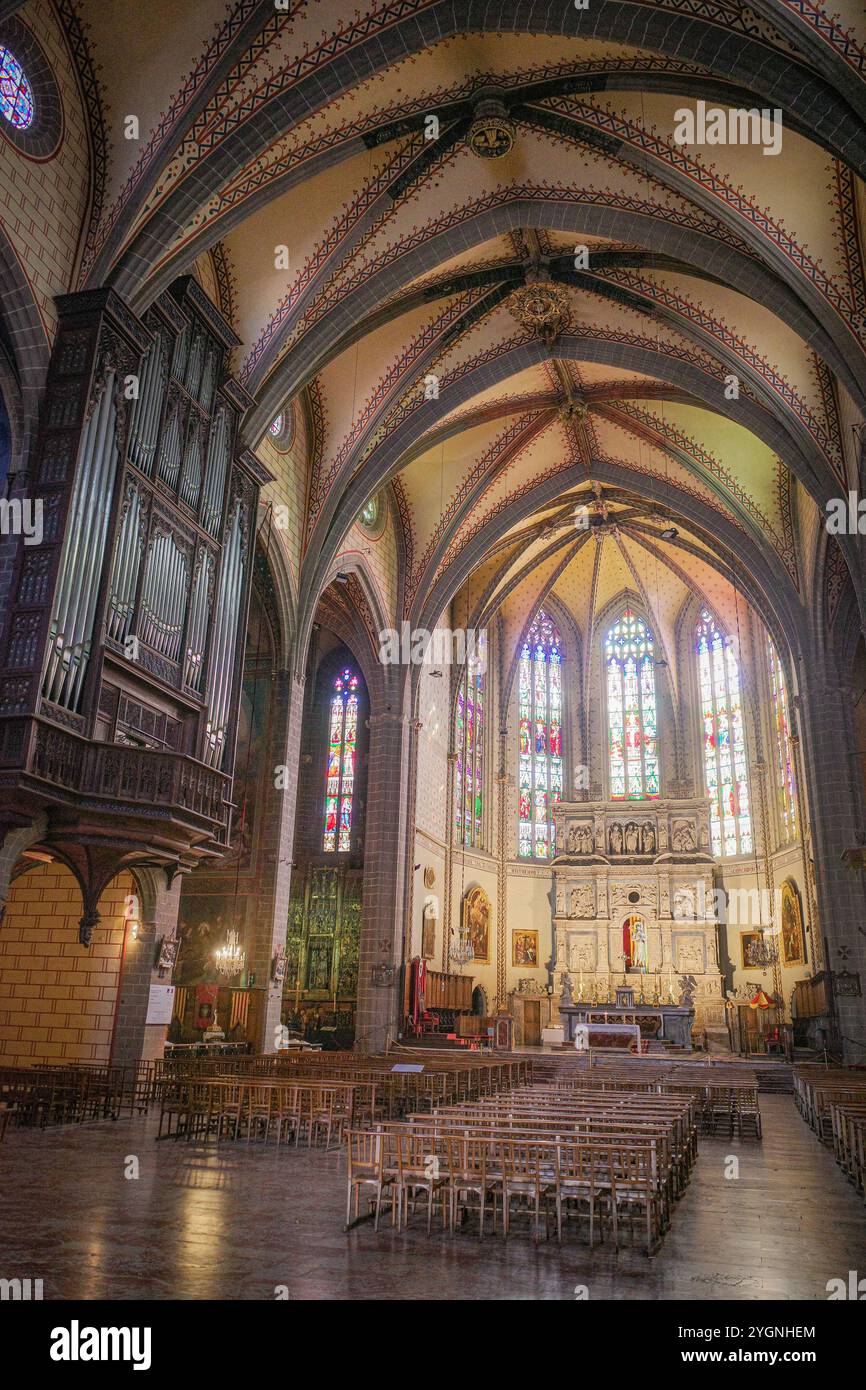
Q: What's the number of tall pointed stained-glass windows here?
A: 6